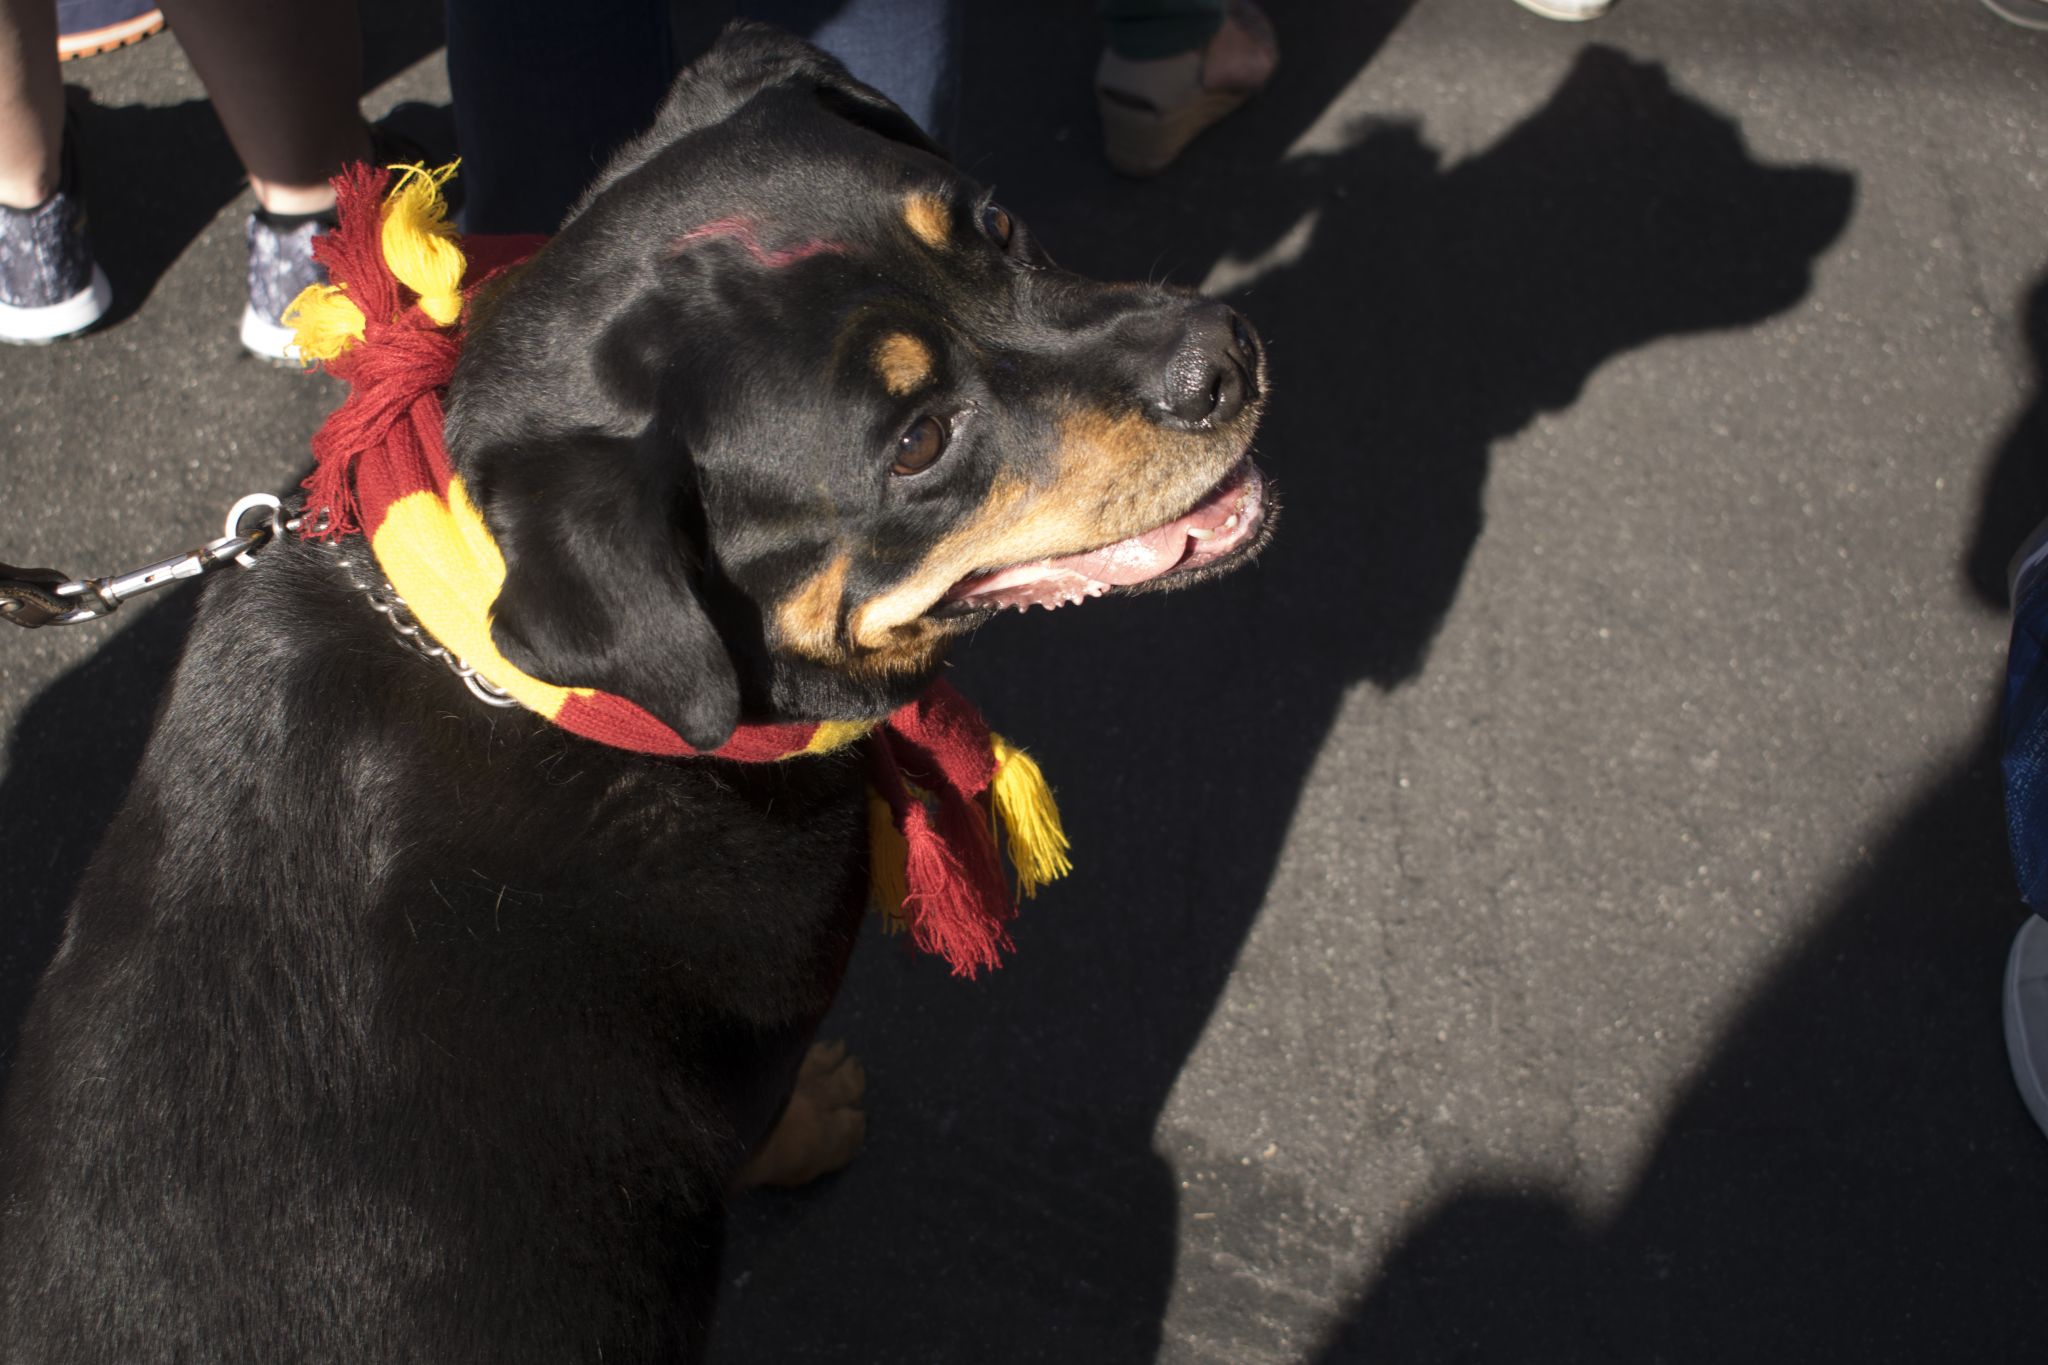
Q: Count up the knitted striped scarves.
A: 1